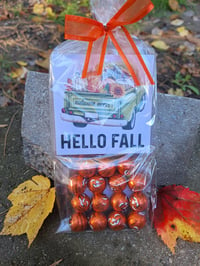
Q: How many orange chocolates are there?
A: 15